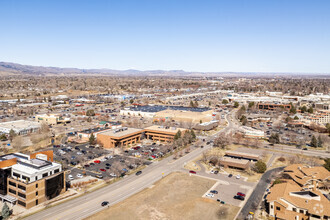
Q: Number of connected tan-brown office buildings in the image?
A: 2